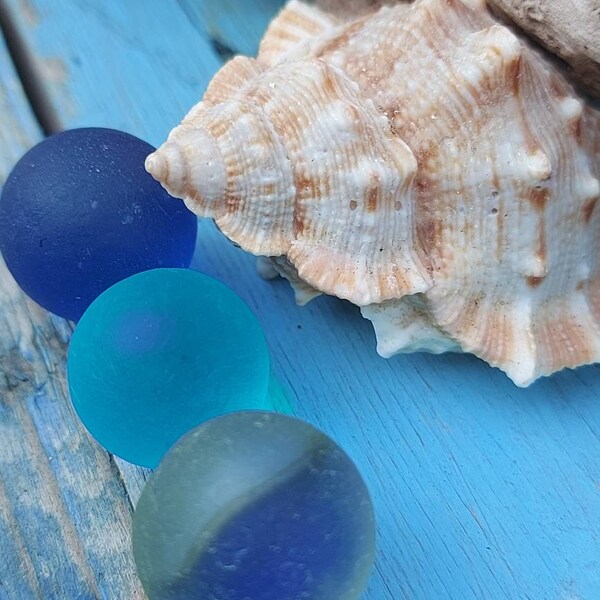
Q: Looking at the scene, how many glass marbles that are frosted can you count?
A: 3